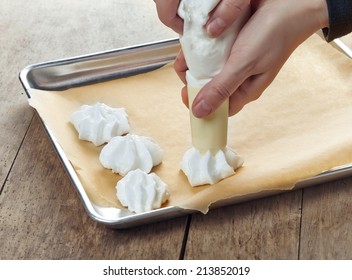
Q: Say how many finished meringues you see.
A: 3